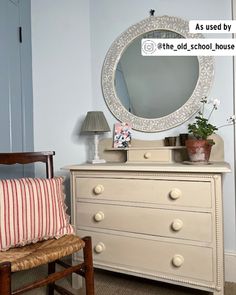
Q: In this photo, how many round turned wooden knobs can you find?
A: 7